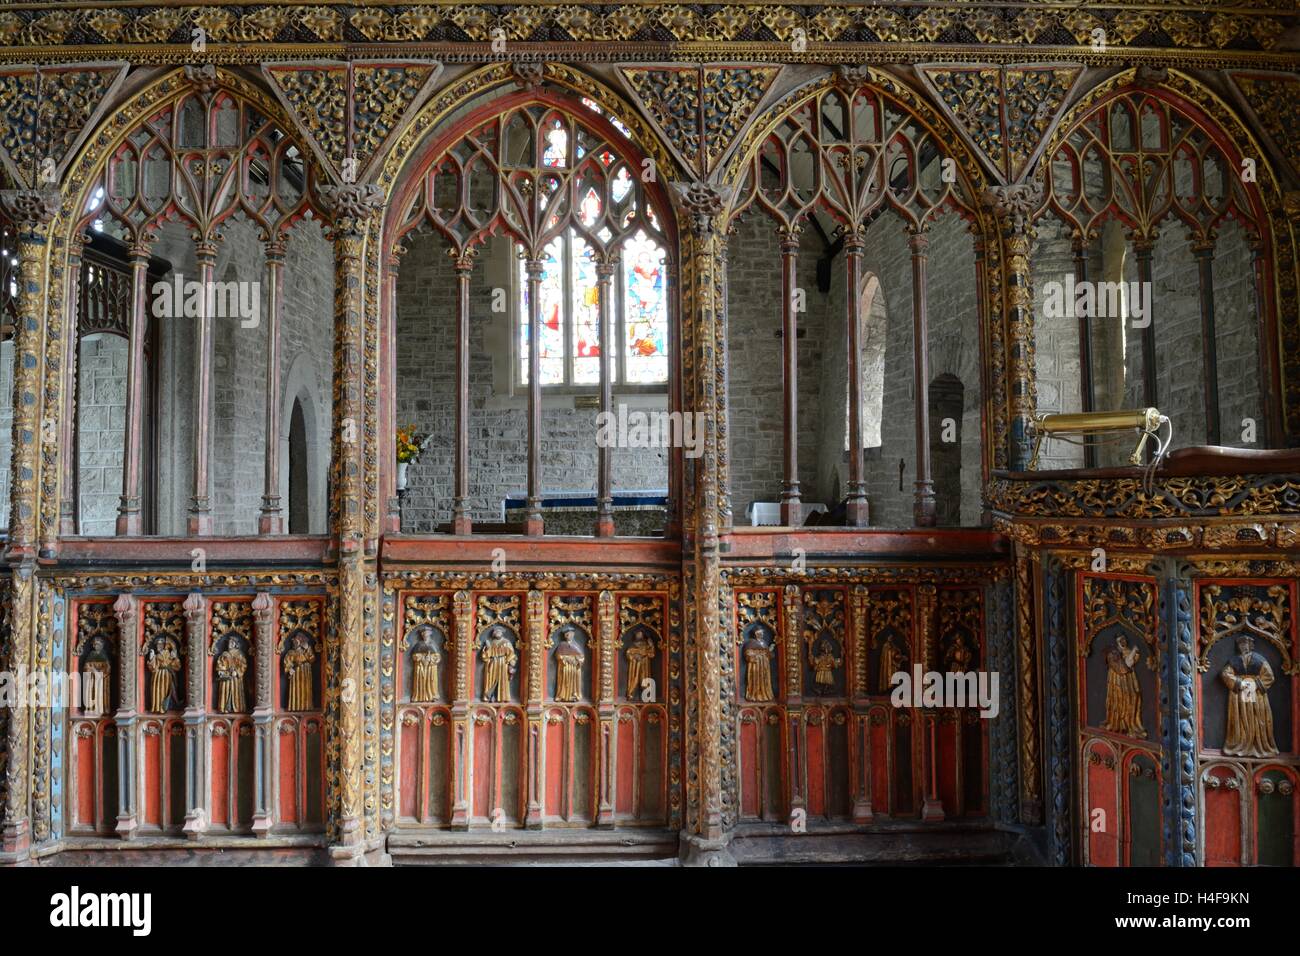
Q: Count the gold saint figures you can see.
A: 14